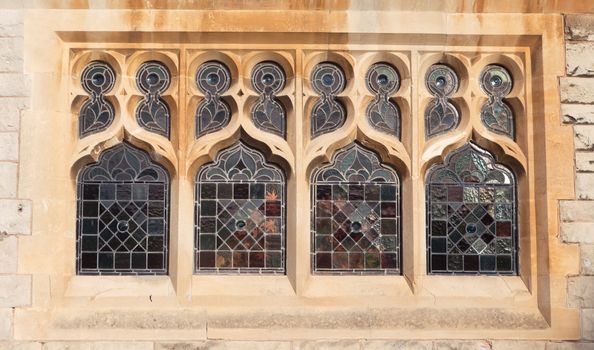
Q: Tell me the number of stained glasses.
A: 12